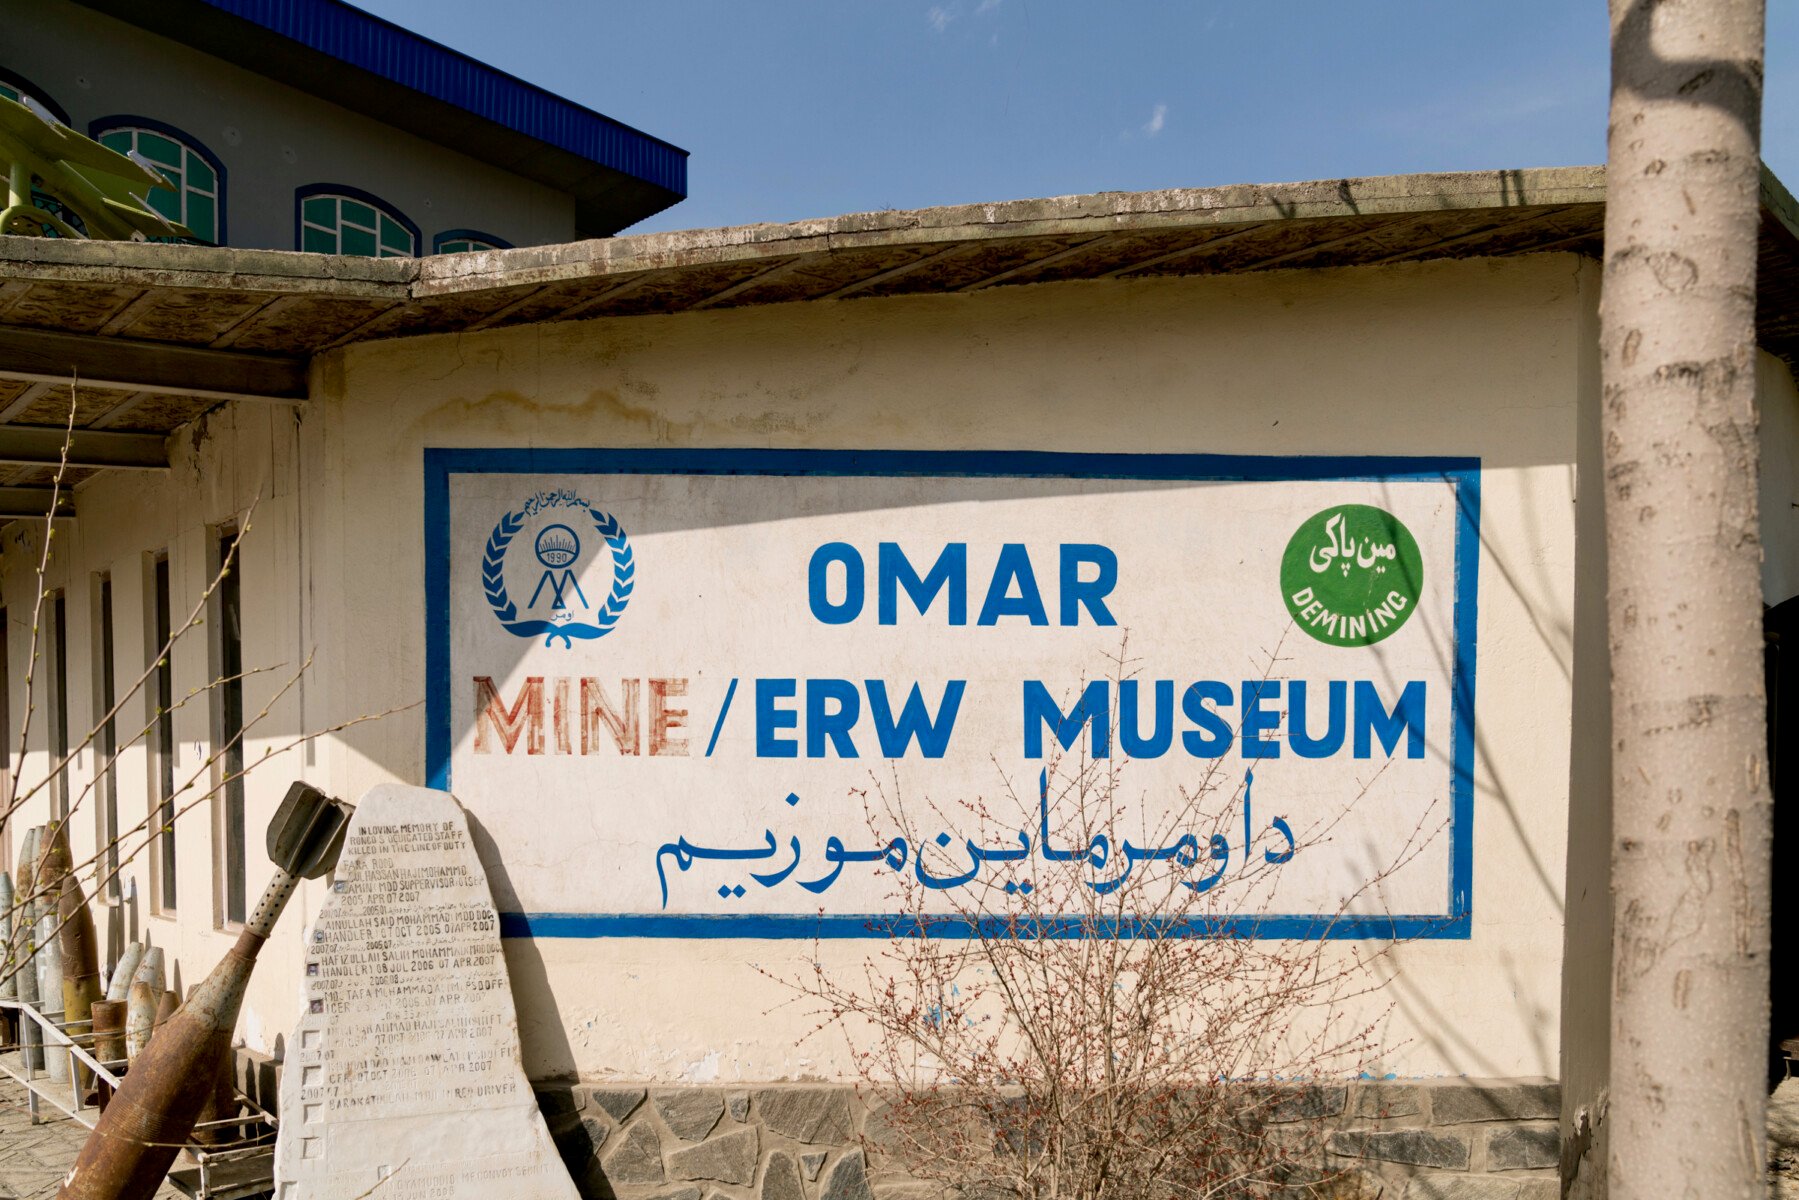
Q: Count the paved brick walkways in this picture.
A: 1